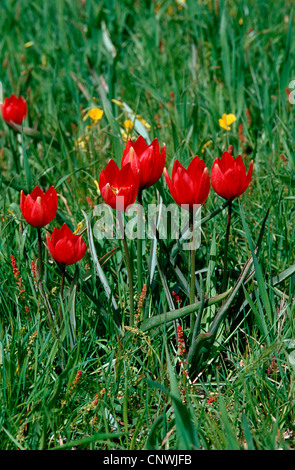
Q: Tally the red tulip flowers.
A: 7